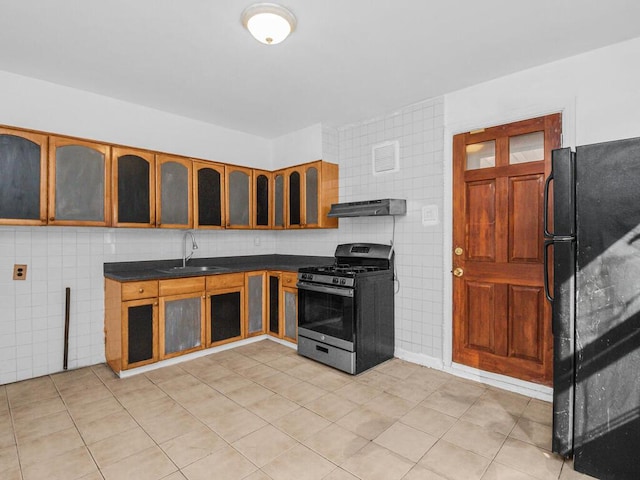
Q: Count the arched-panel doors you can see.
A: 10